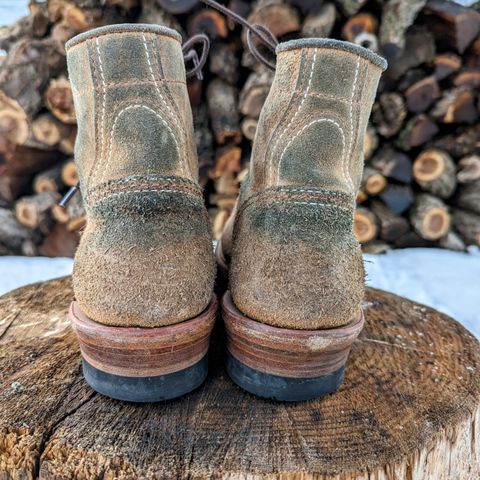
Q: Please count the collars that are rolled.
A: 2